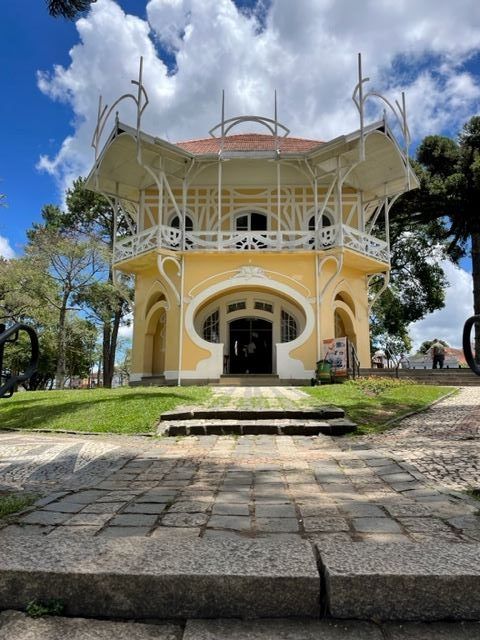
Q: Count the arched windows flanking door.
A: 2